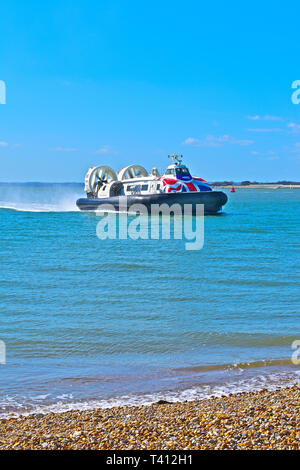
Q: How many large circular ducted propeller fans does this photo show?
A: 2